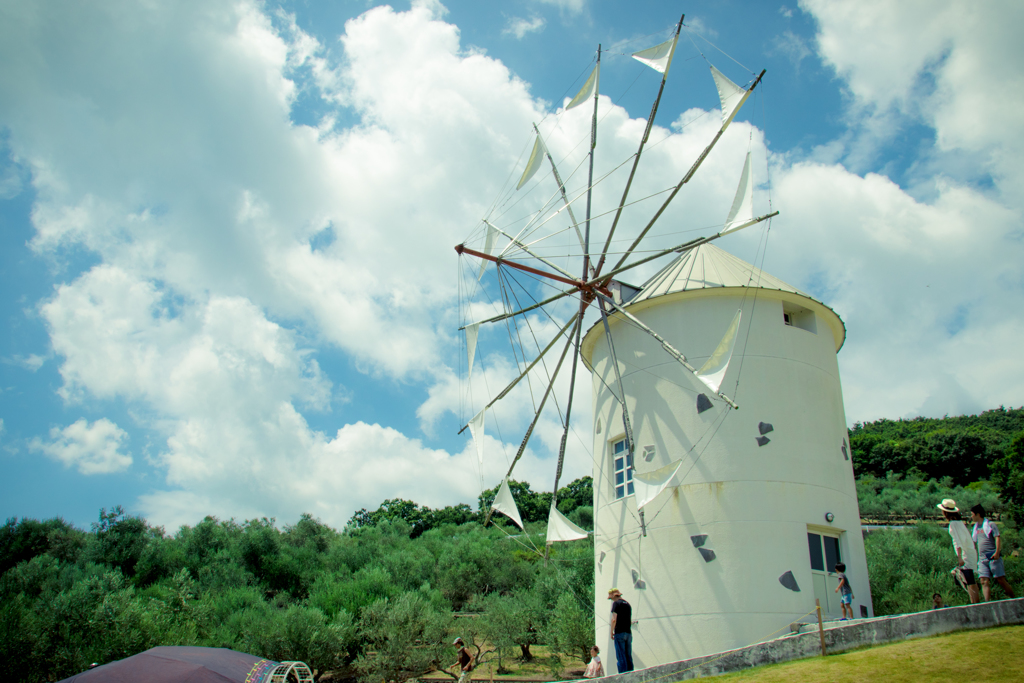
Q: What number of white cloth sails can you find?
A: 12